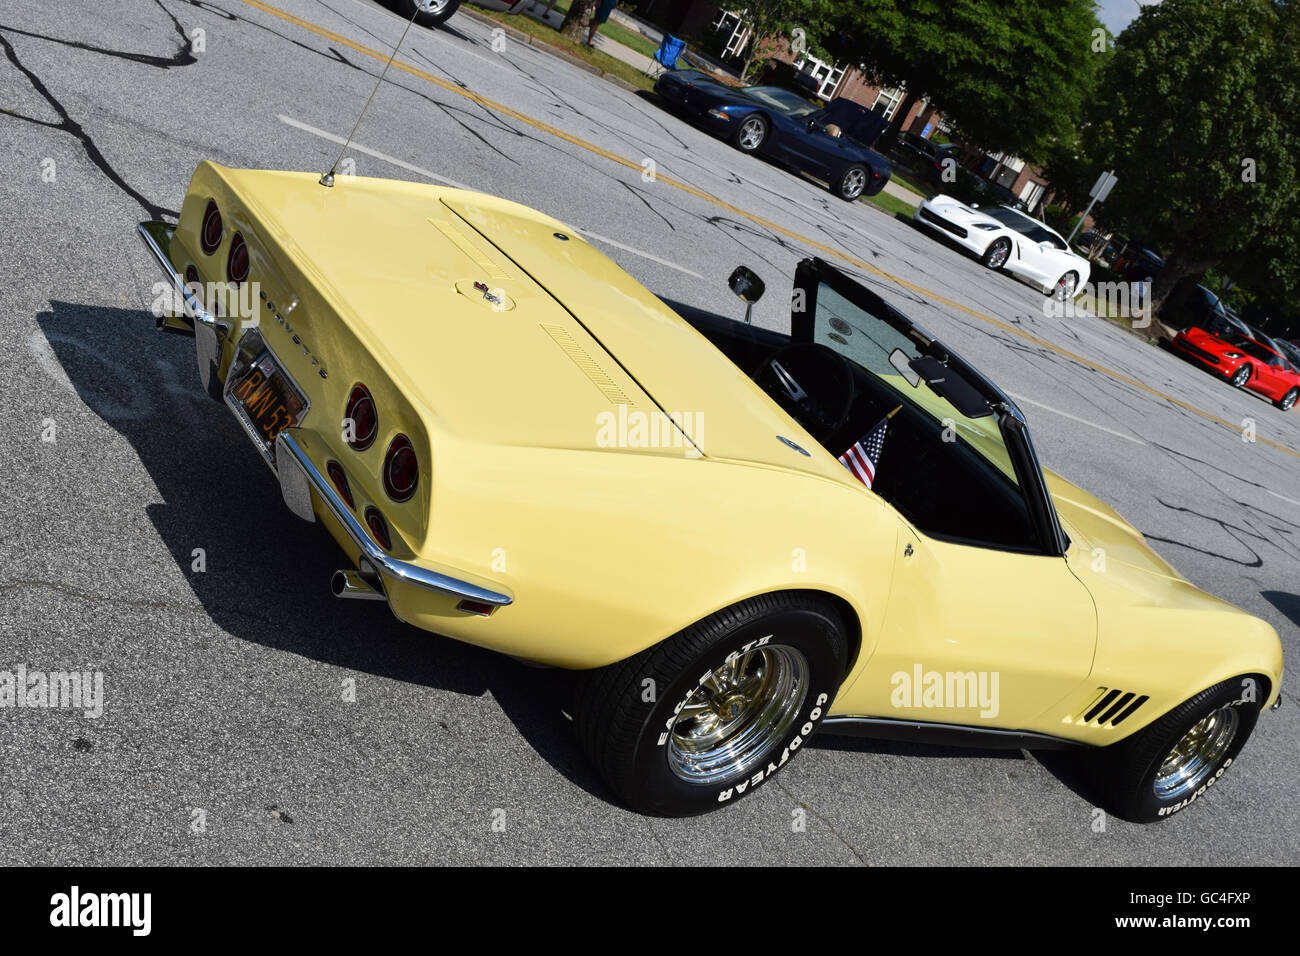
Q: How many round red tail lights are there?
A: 4